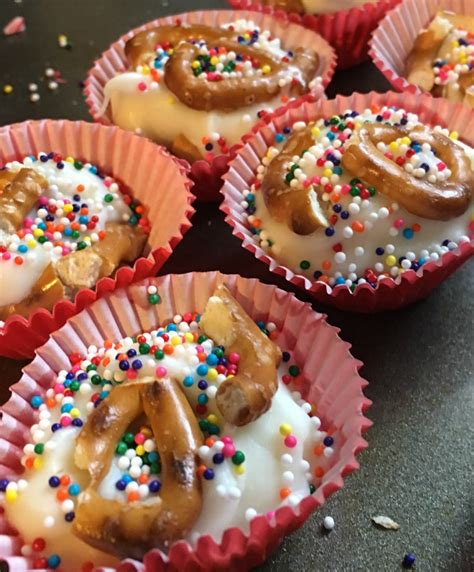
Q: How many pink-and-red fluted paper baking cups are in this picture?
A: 6